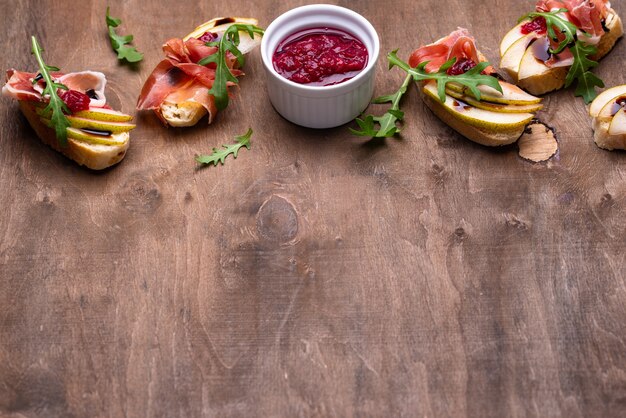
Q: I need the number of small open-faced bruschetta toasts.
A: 5